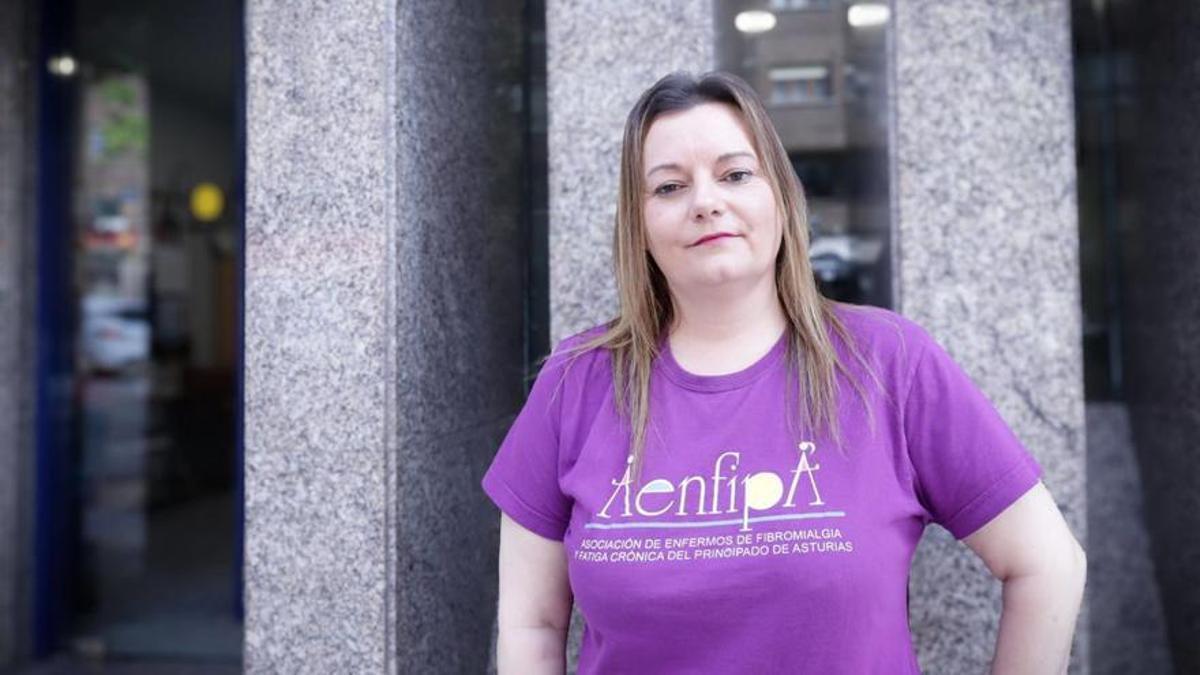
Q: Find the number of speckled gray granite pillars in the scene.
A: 3